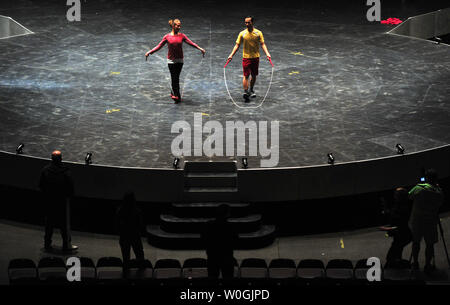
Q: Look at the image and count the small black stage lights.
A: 6